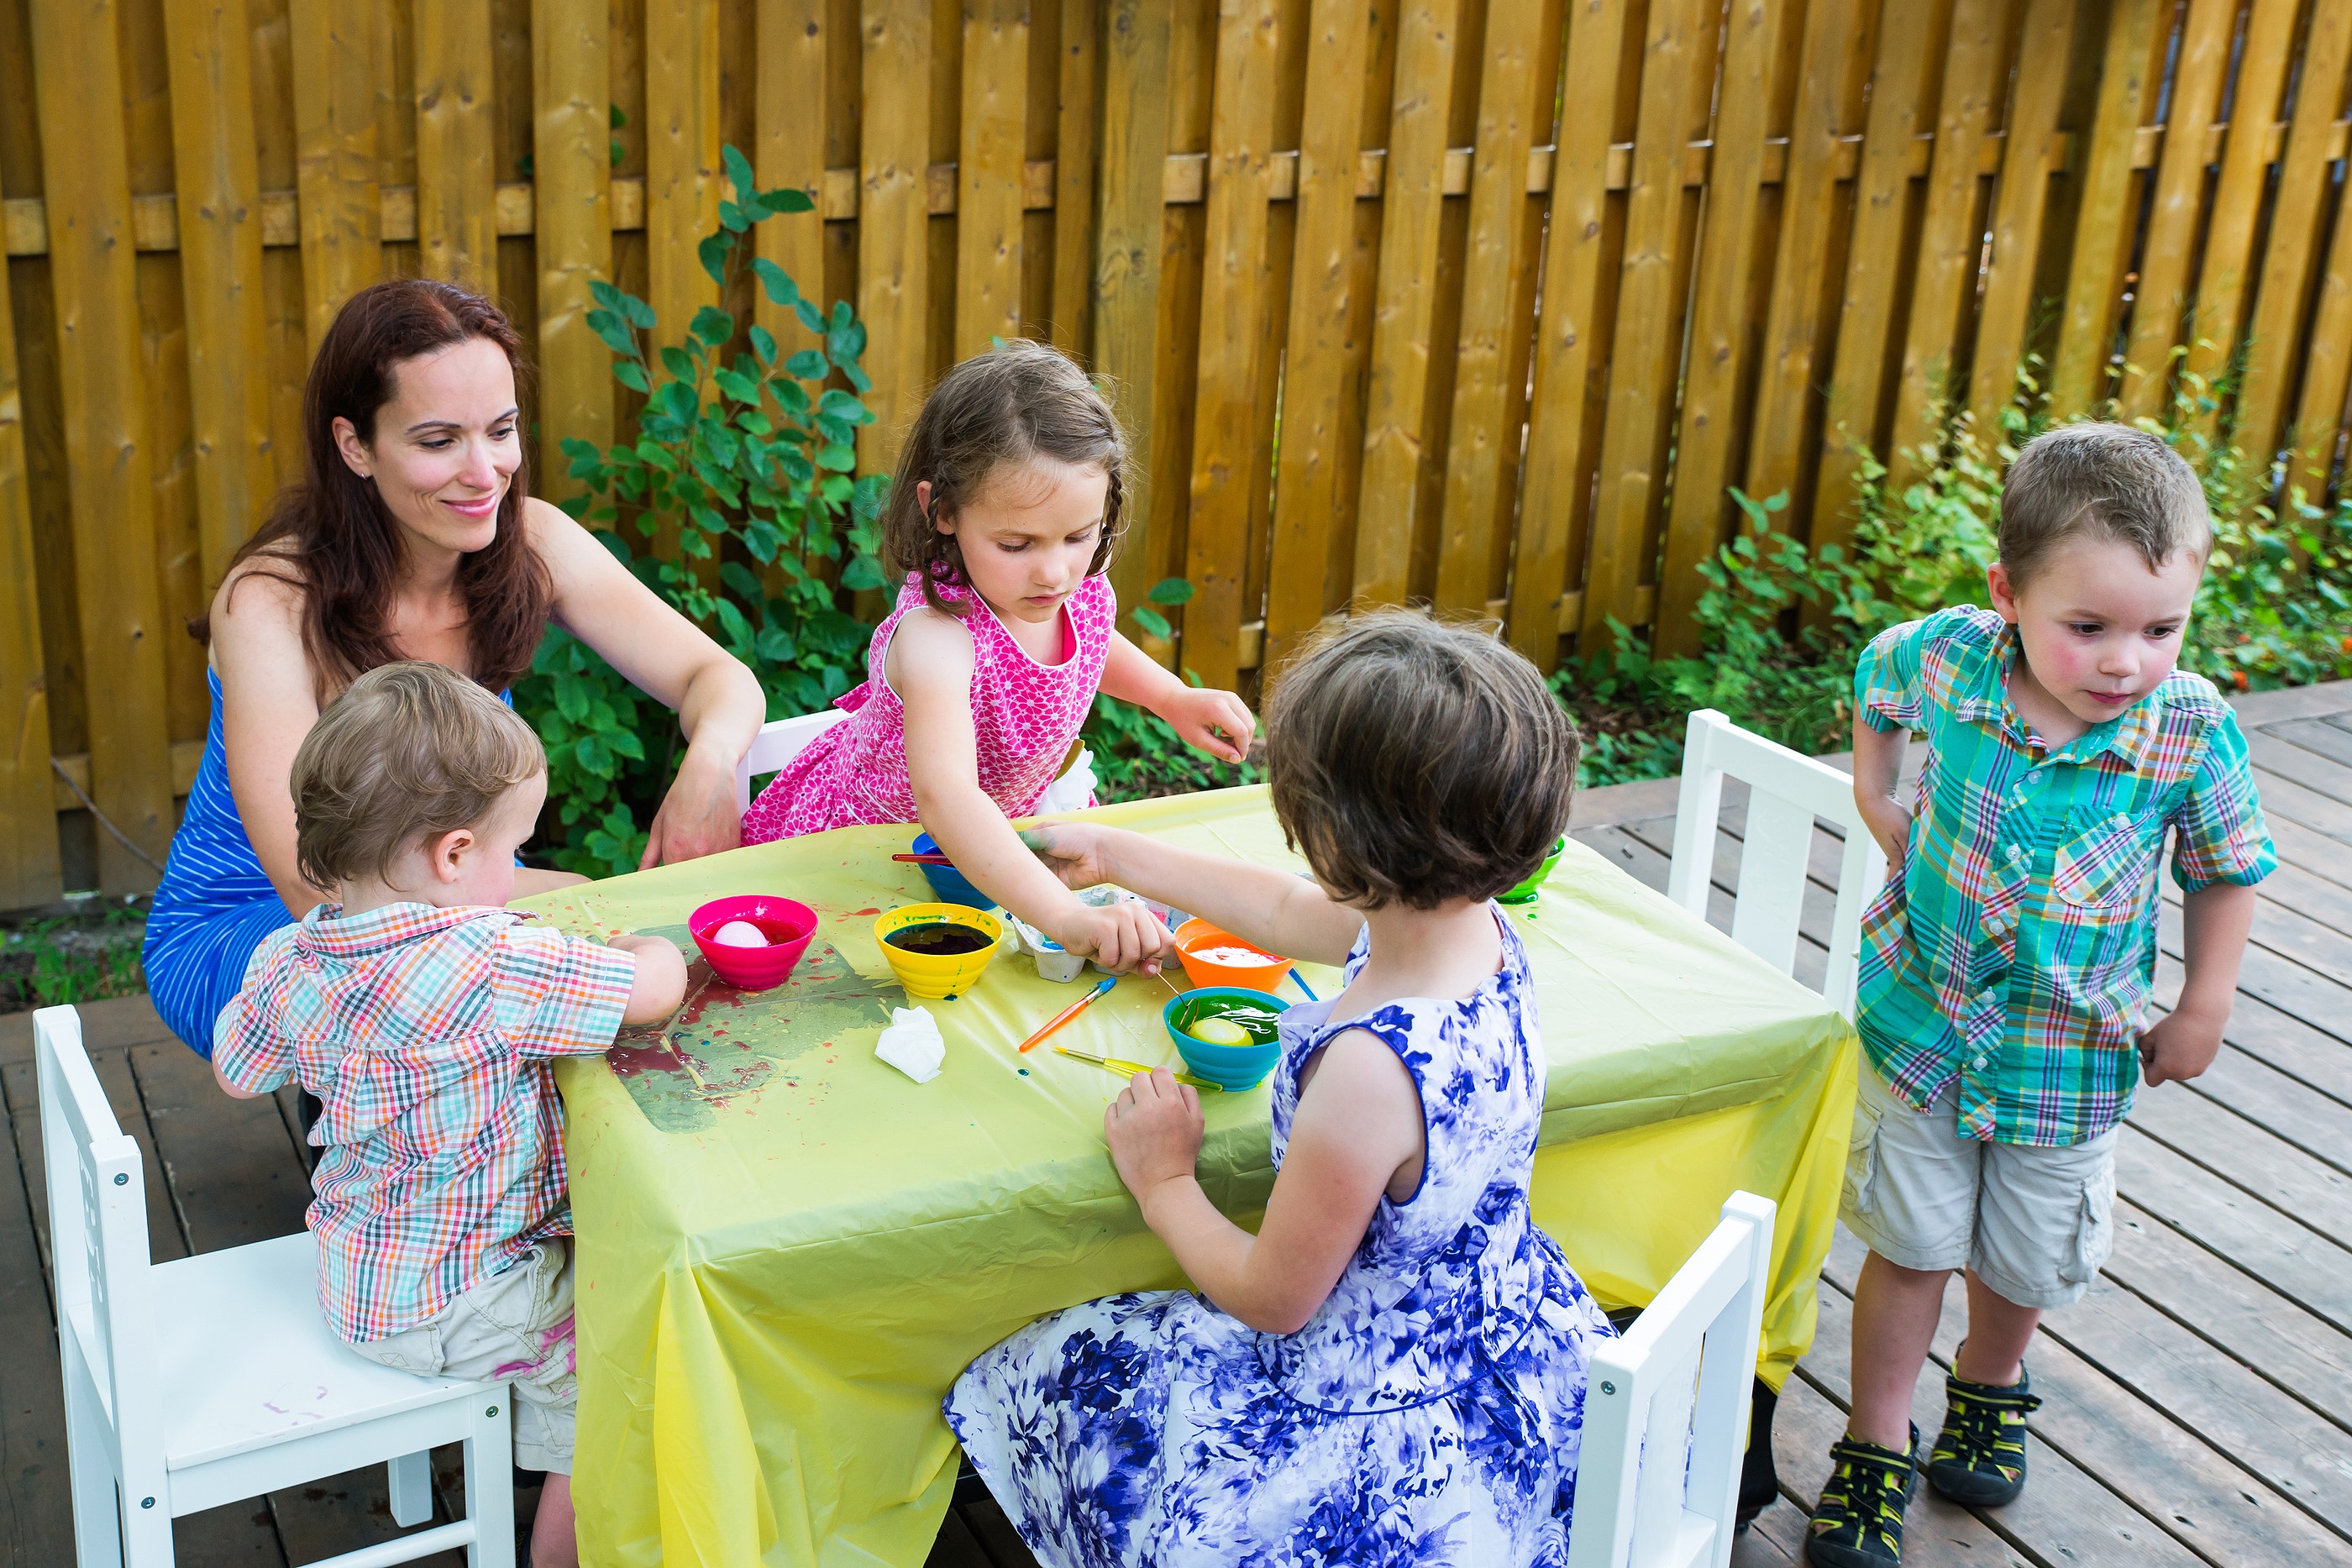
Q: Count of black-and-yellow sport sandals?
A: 2